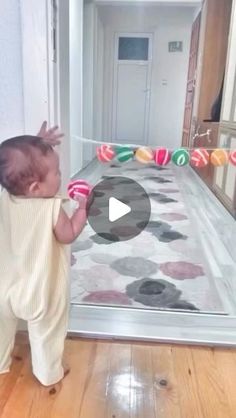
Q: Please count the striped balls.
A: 9